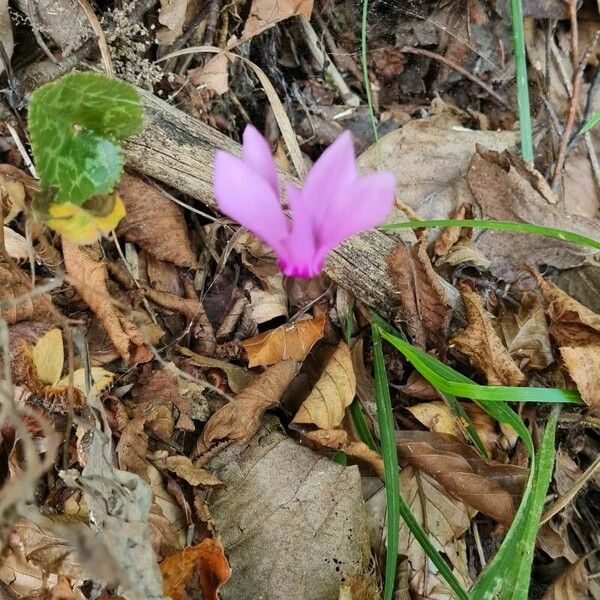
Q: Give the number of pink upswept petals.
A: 5